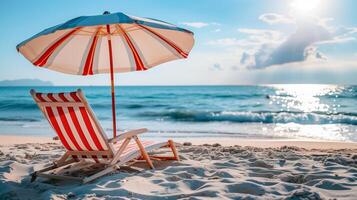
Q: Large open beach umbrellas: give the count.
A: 1